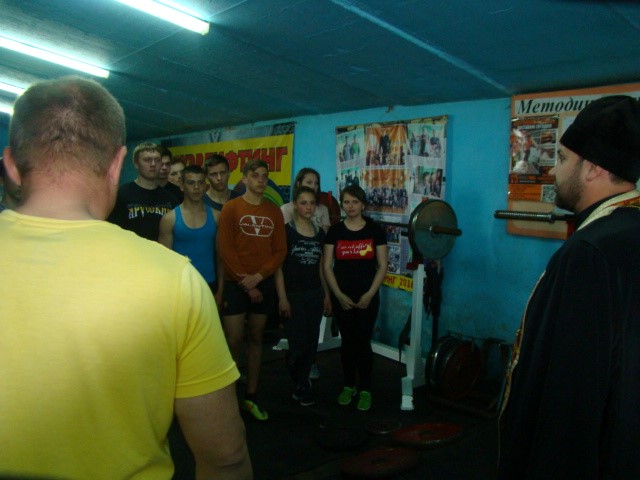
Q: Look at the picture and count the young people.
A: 9